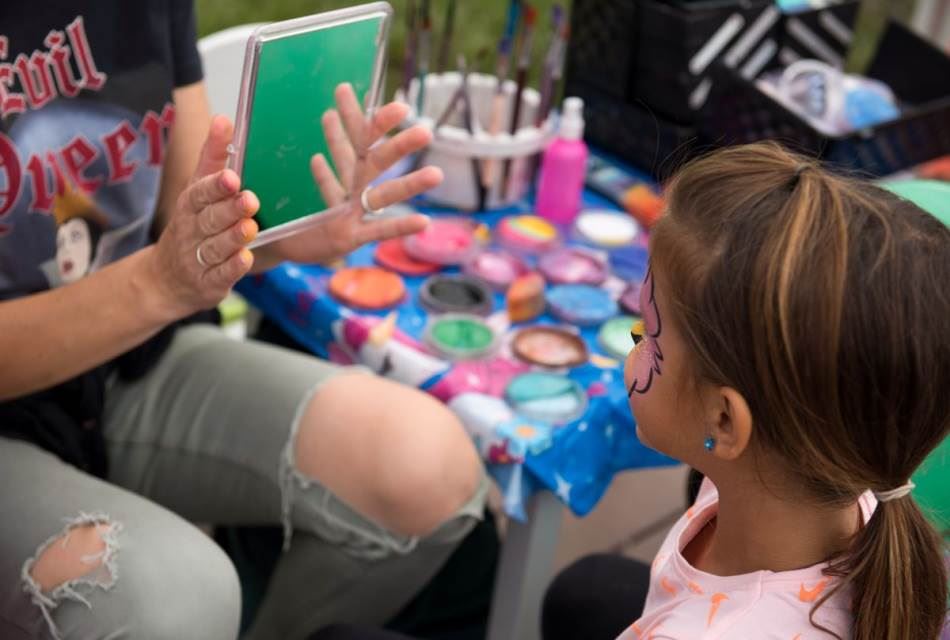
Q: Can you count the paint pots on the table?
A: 15